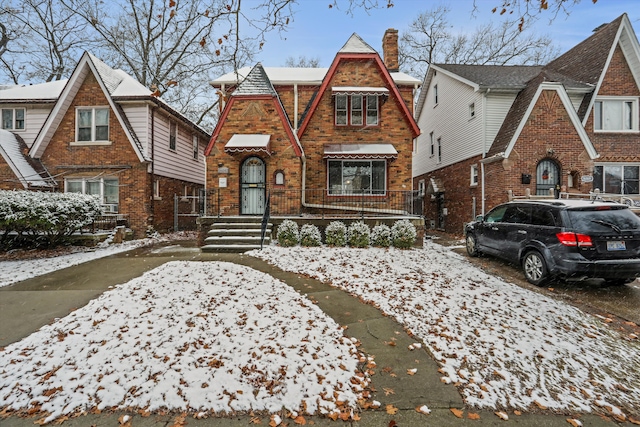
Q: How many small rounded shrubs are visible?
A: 6